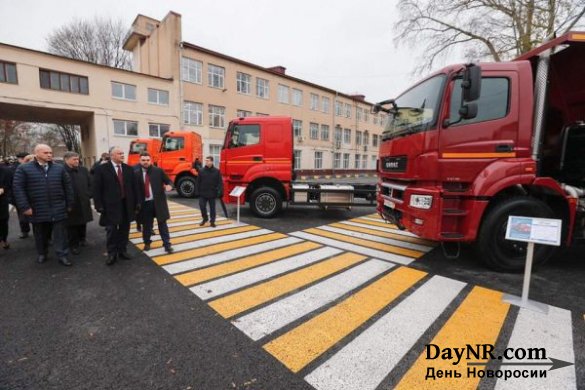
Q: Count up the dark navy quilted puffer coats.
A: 1